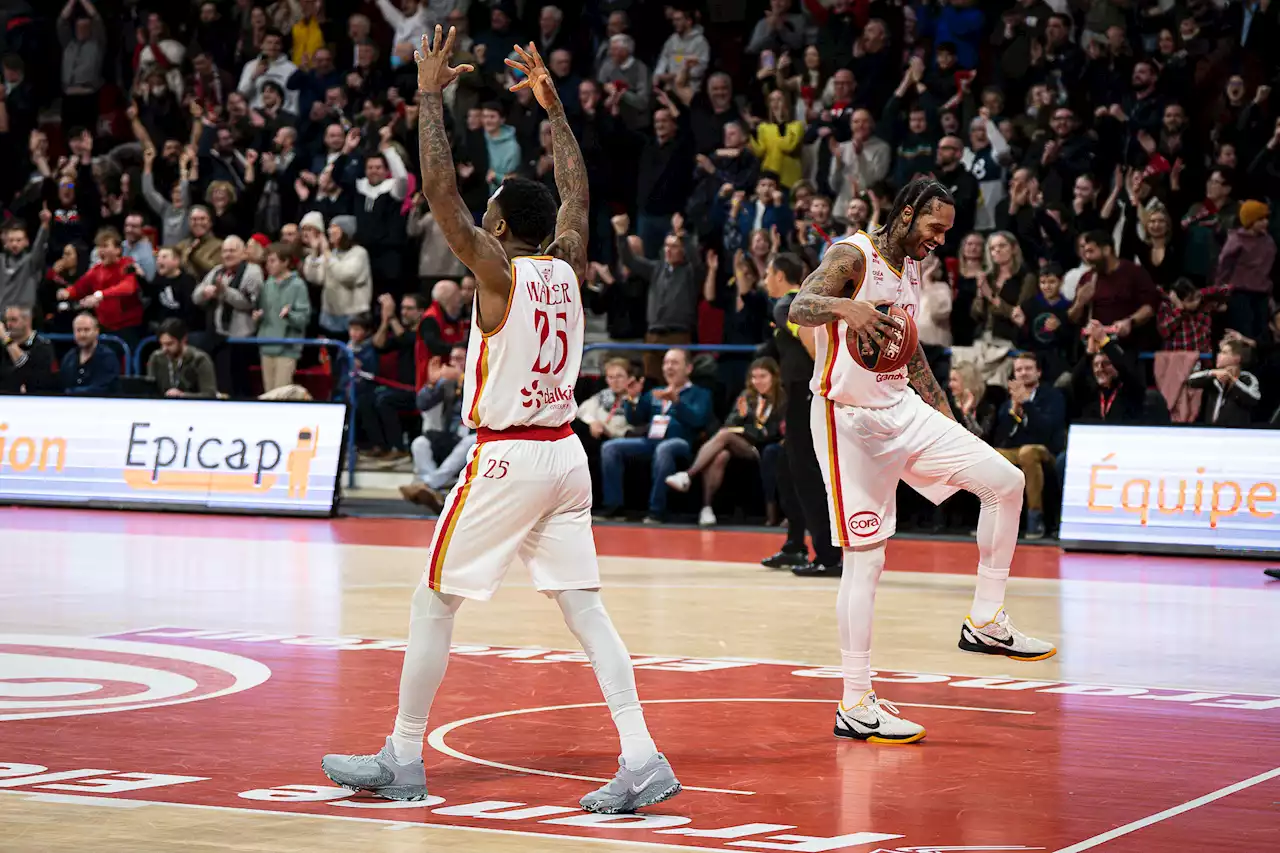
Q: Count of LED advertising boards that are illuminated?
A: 2